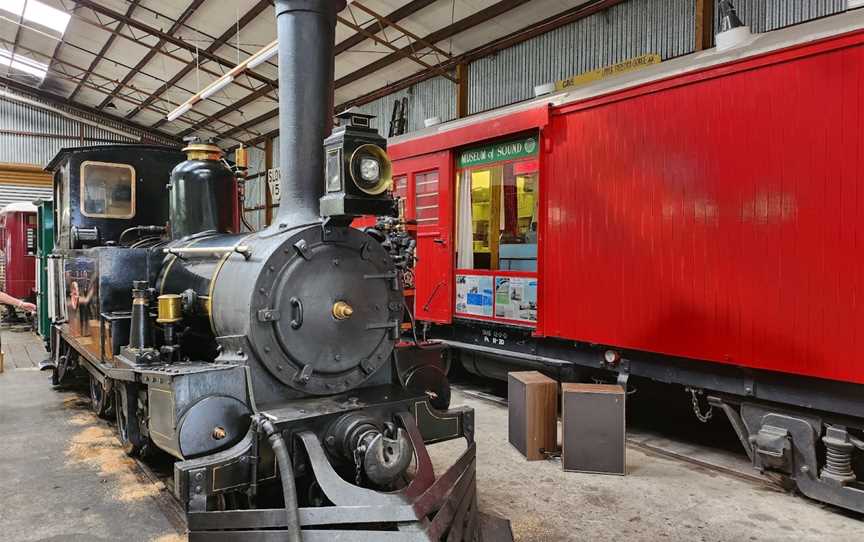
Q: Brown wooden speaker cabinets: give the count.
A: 2